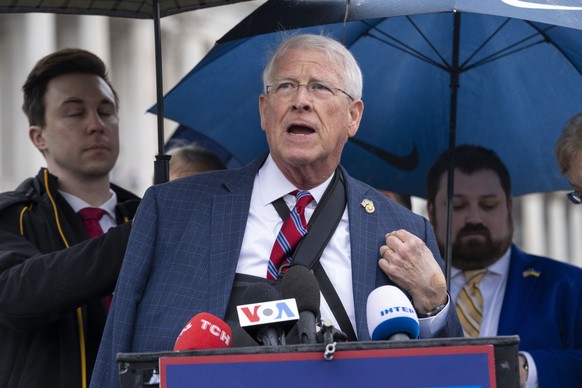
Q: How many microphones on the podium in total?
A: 4